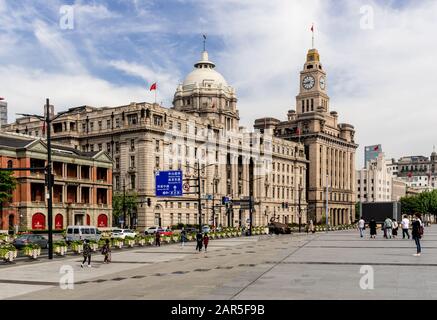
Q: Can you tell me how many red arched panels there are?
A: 4